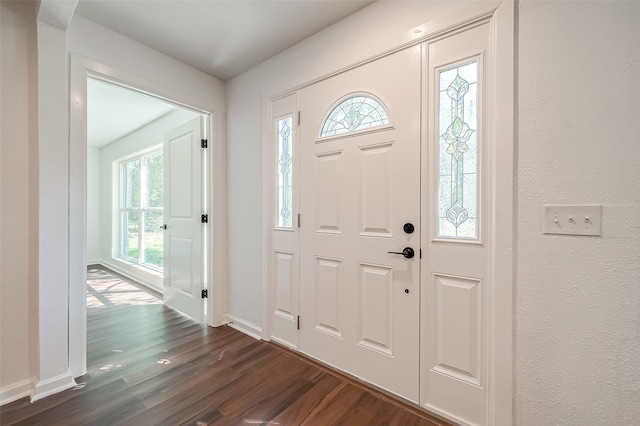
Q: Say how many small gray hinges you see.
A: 3